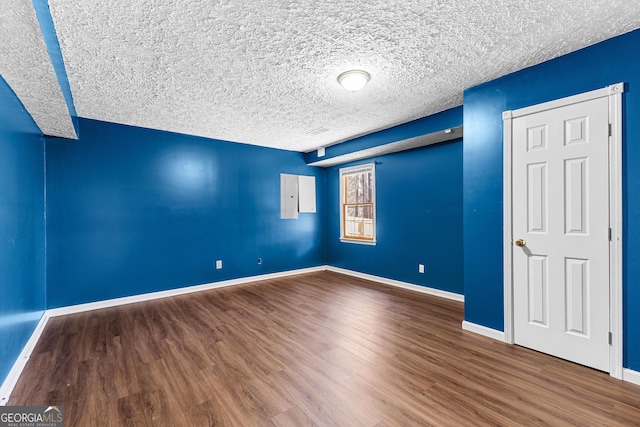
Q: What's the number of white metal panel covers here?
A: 2